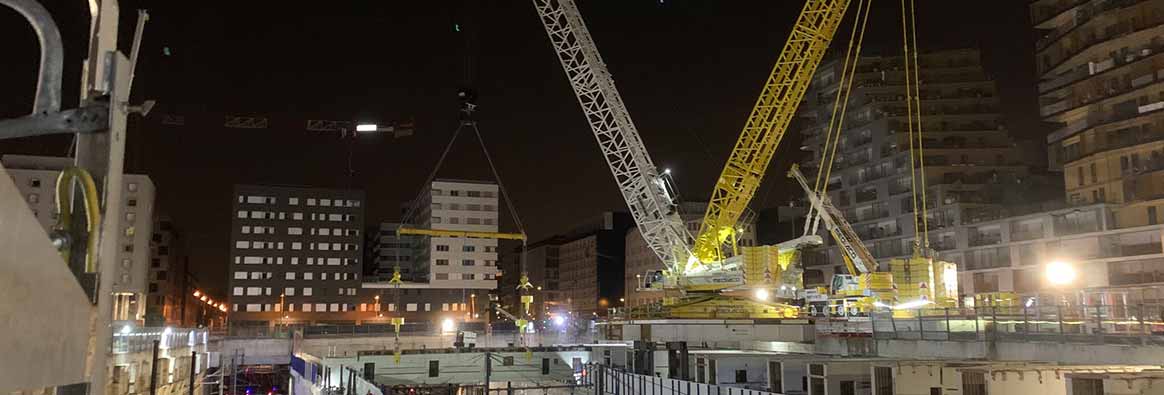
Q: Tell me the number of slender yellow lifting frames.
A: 1